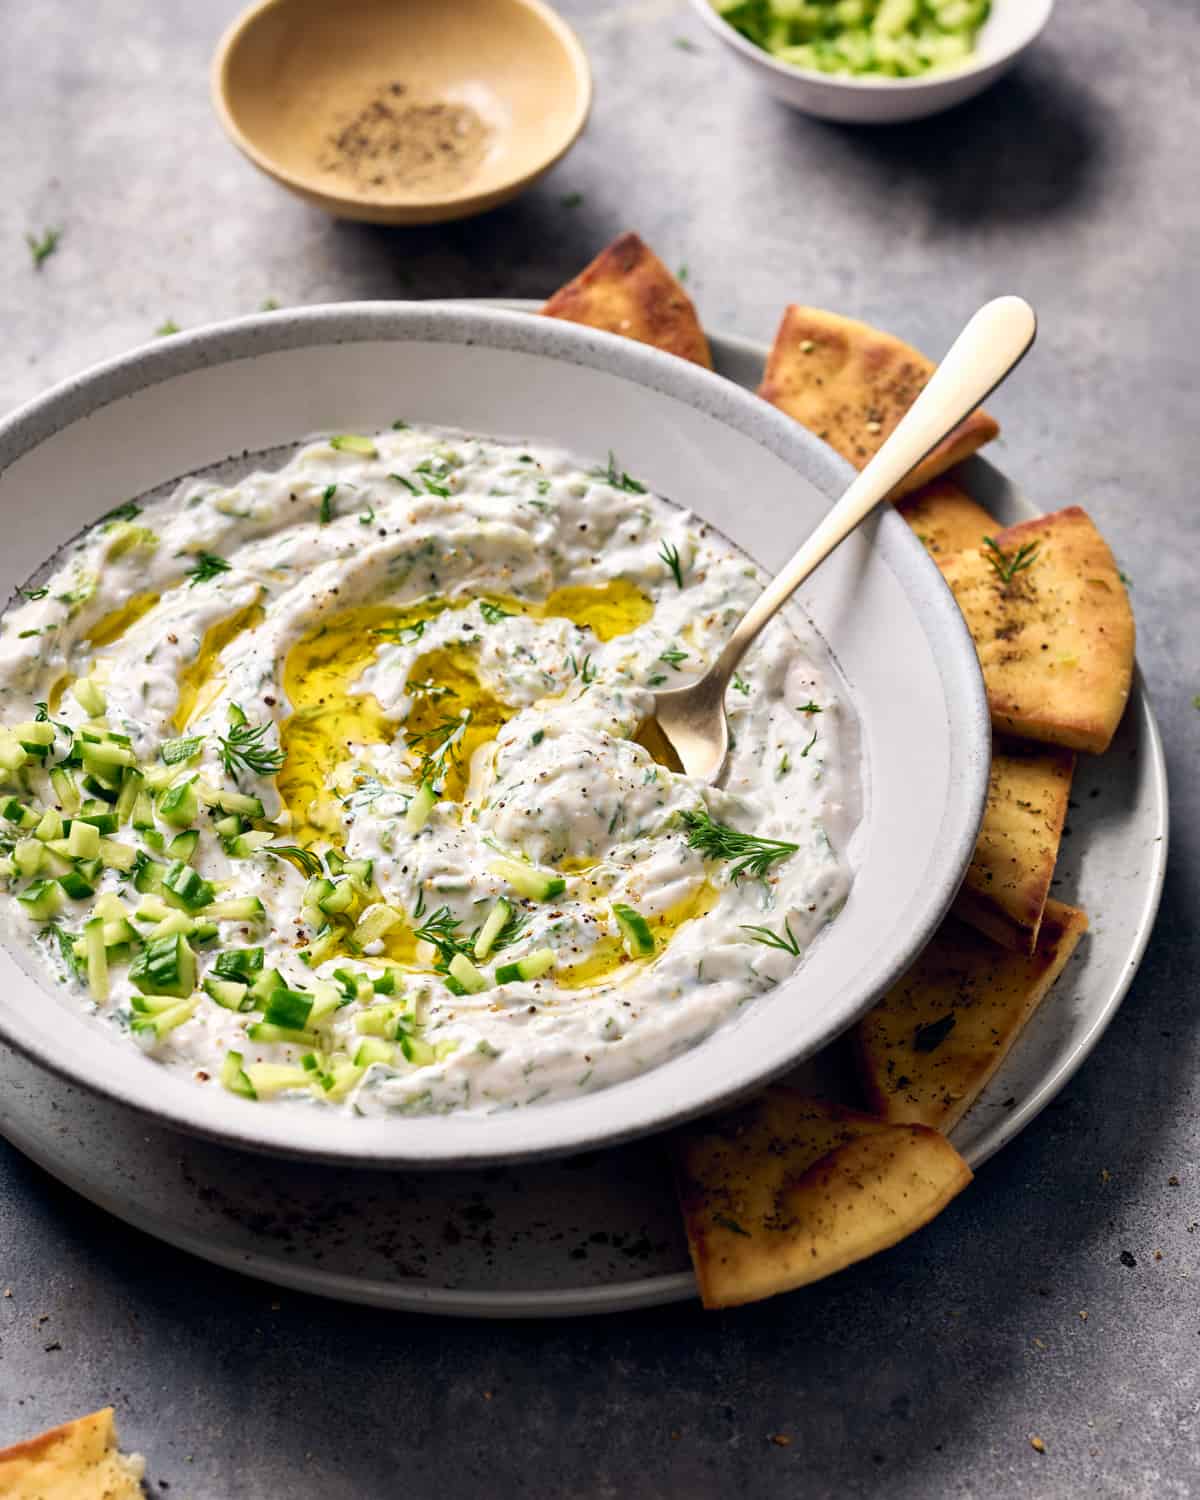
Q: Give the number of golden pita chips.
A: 8